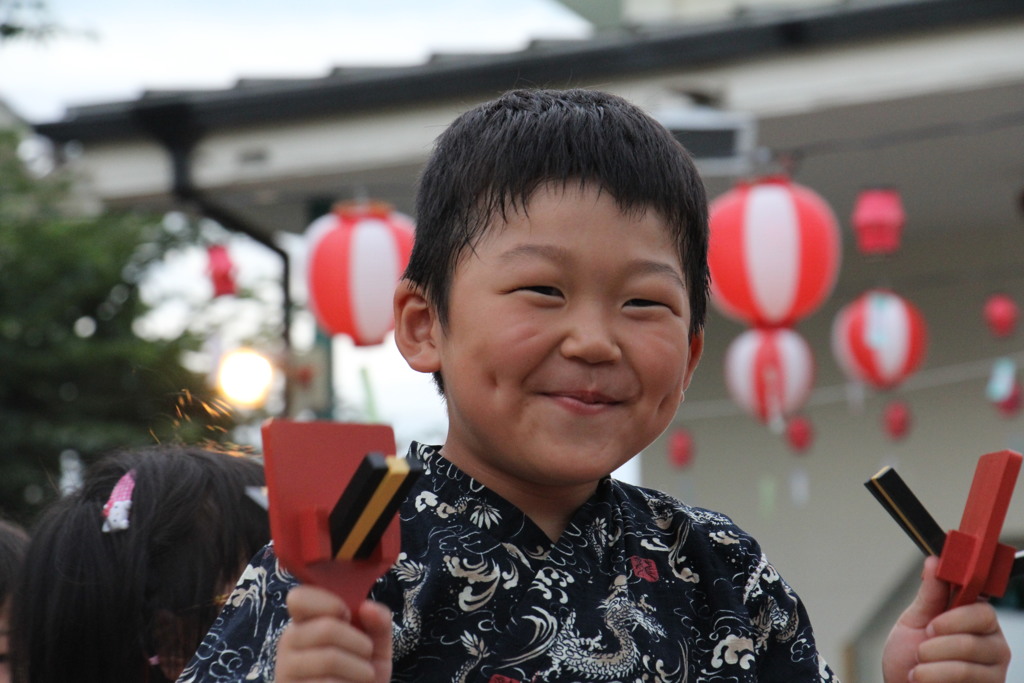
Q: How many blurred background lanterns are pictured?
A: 11